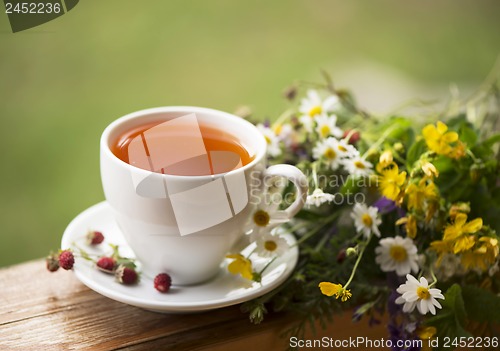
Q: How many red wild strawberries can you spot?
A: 6